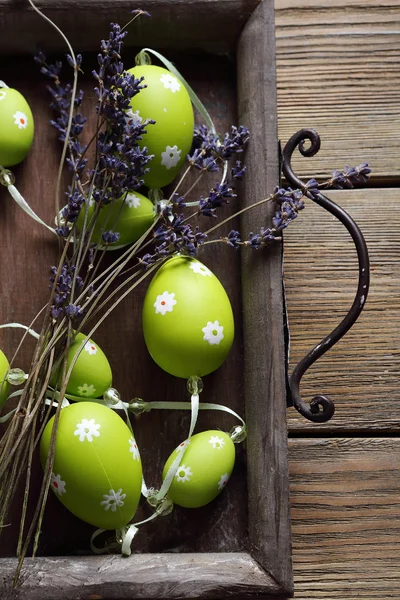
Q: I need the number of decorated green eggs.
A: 8